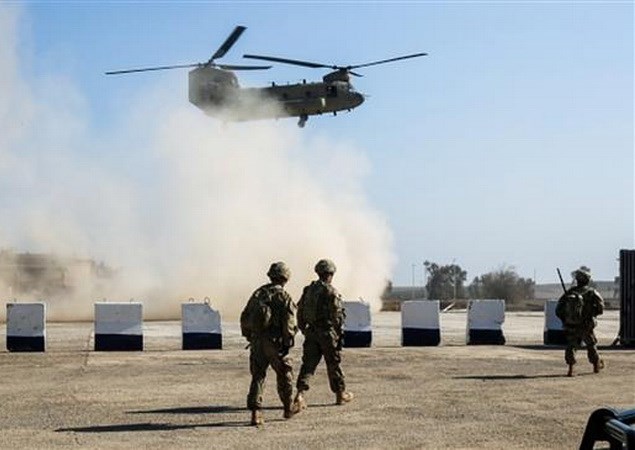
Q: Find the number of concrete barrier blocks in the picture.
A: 7